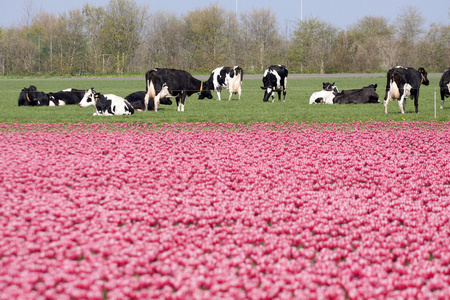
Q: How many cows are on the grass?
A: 11